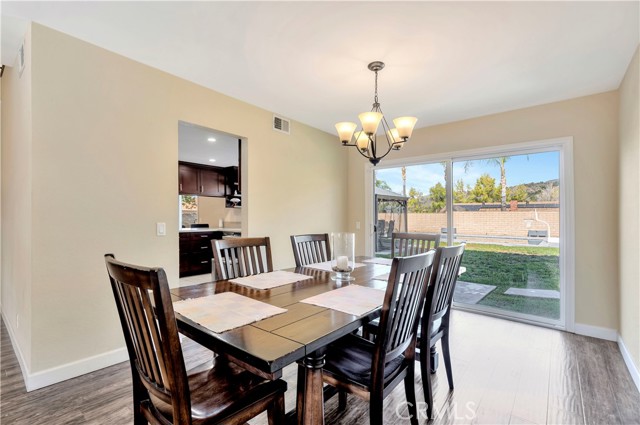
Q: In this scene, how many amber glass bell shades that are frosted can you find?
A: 5